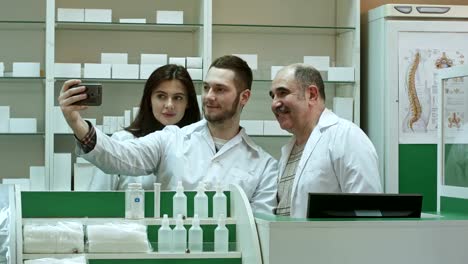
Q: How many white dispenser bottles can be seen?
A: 7